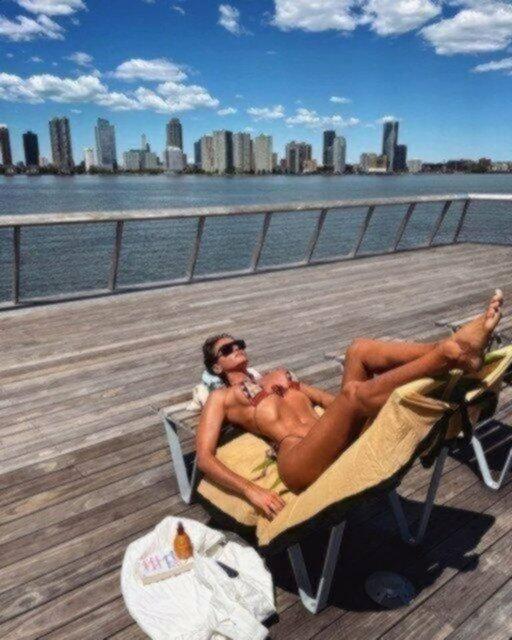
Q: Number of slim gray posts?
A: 9